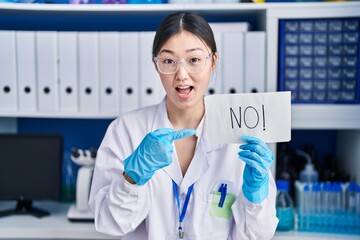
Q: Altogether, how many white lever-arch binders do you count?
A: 11